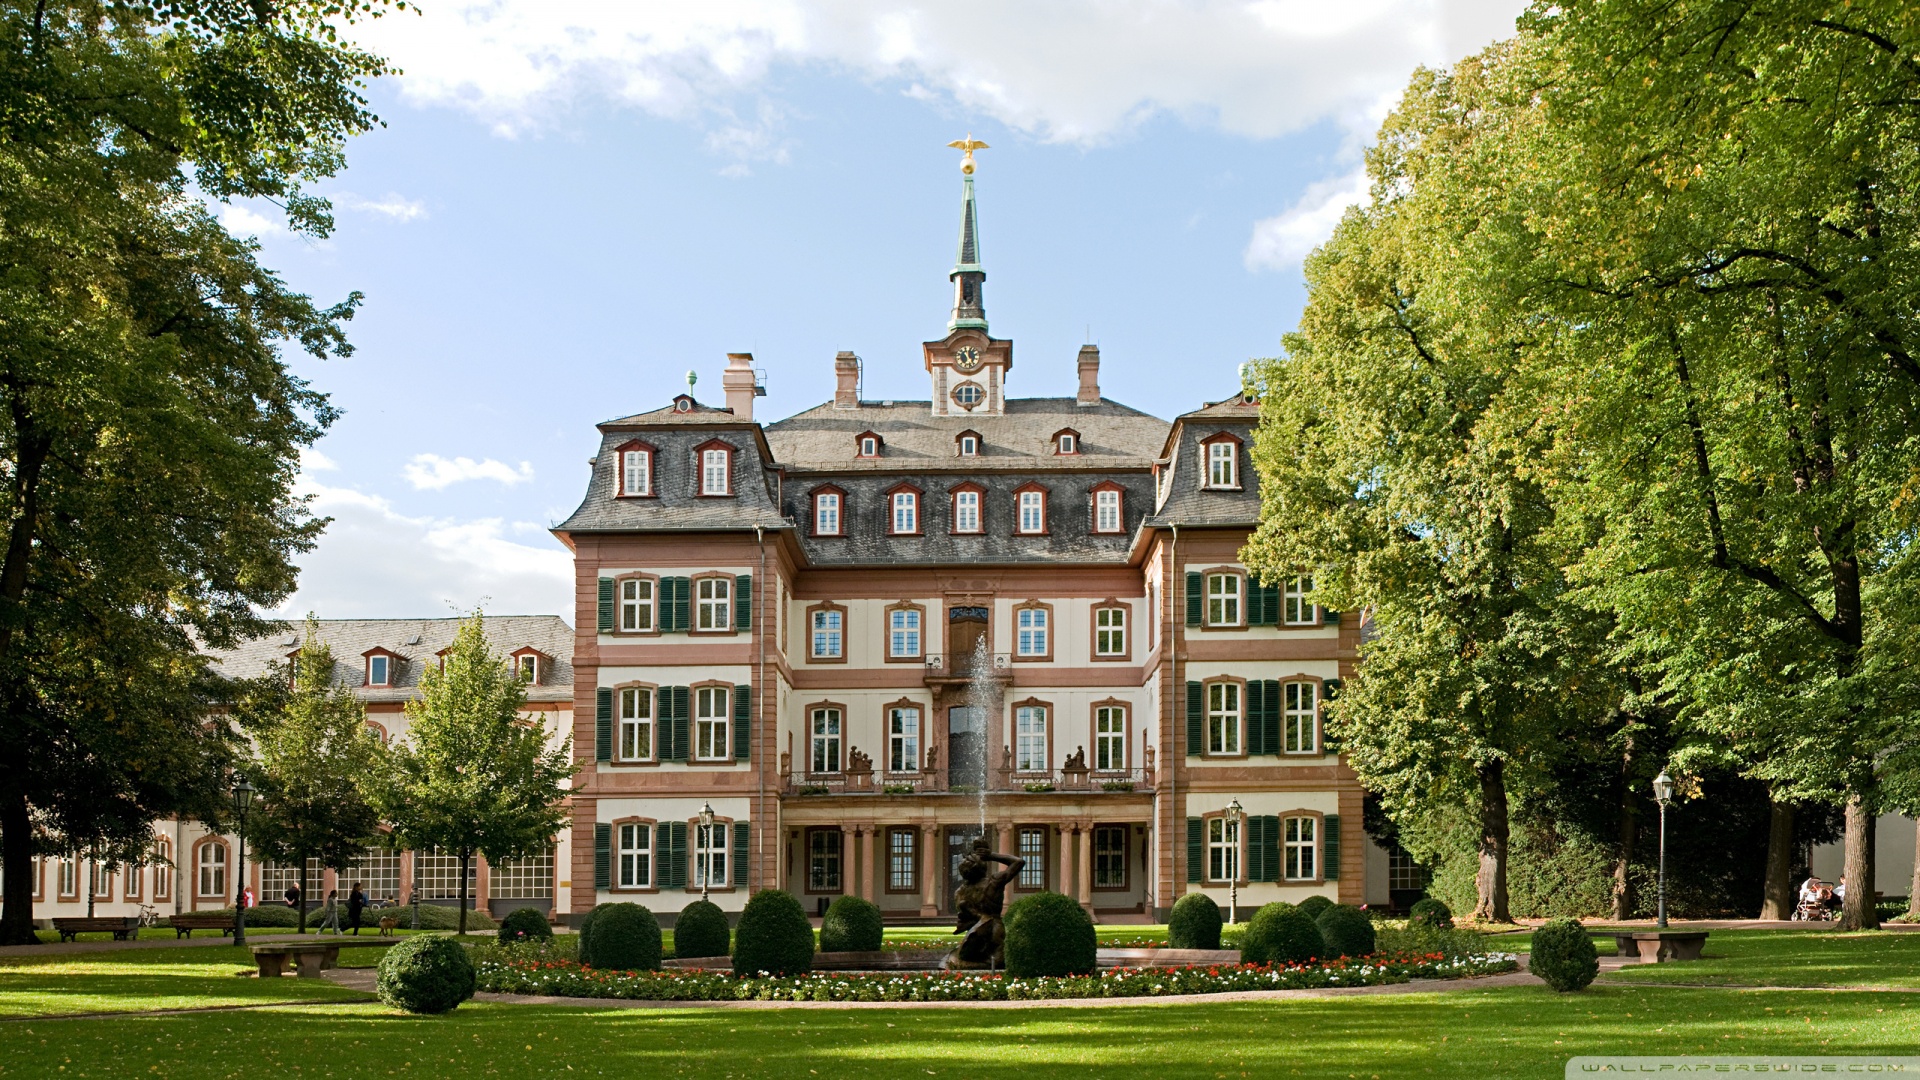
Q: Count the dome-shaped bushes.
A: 14